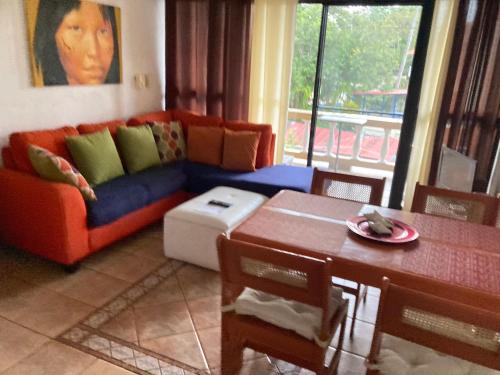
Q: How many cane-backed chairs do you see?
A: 4